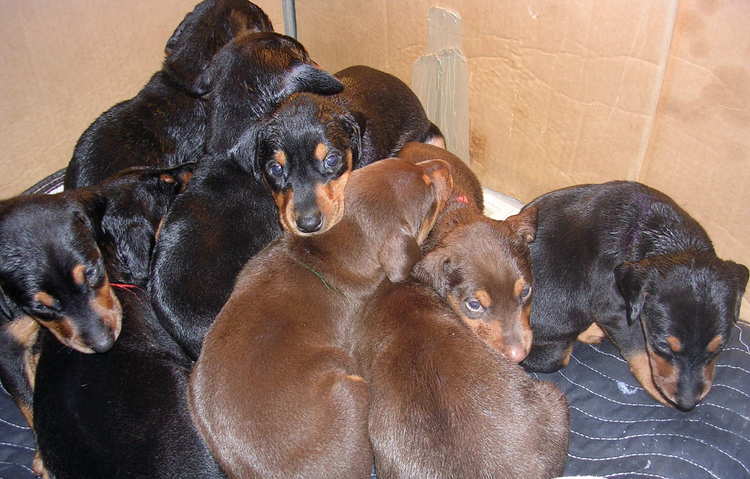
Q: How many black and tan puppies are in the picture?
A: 6